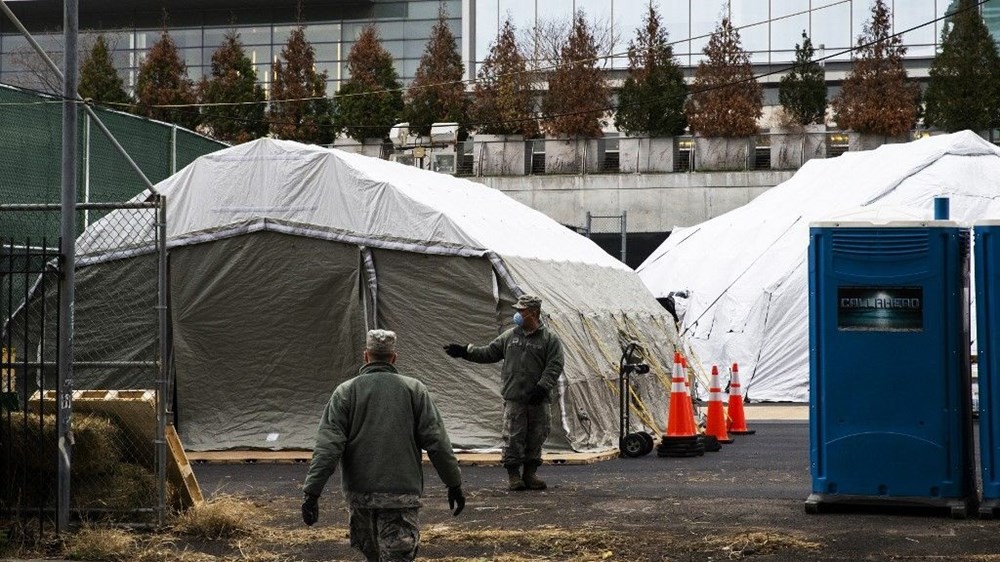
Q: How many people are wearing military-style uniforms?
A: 2